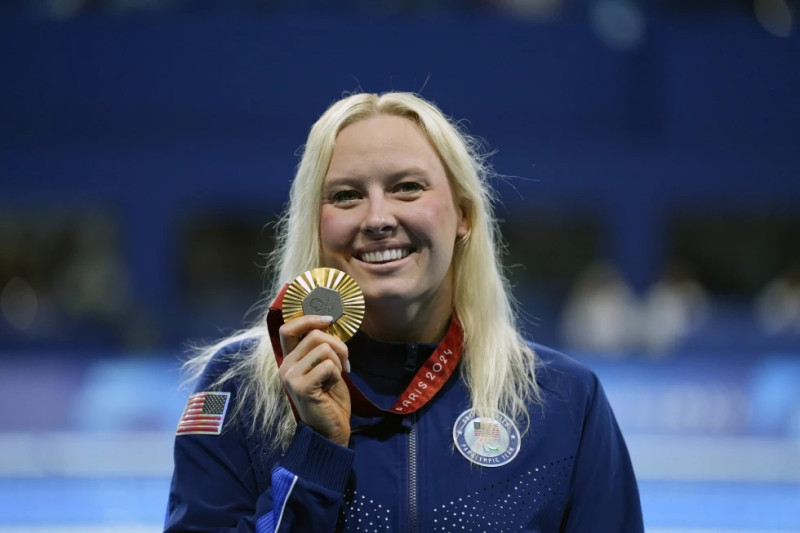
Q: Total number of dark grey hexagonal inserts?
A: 1